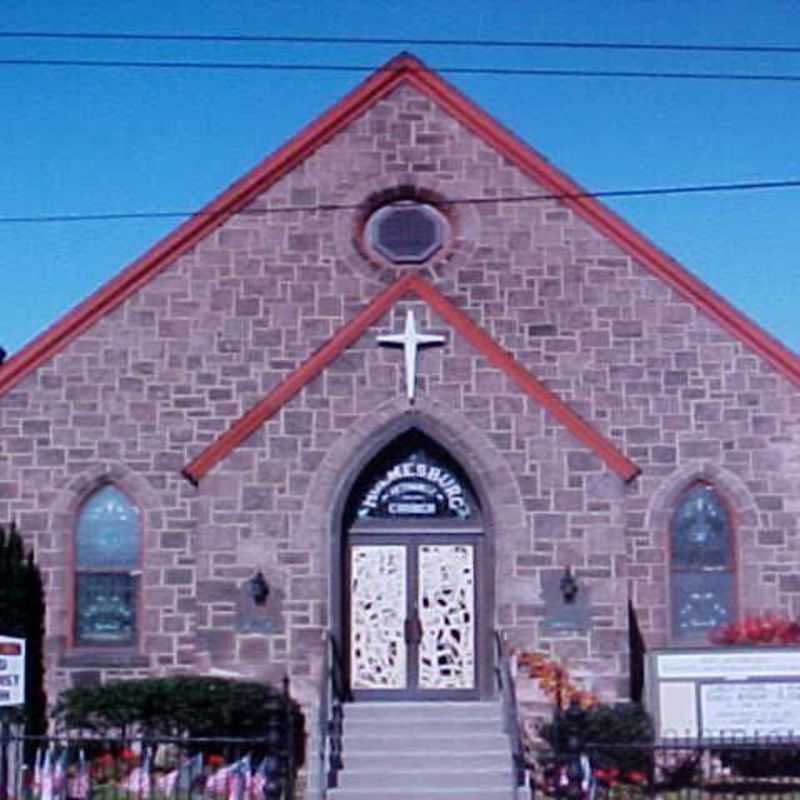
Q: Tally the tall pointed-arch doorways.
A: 1